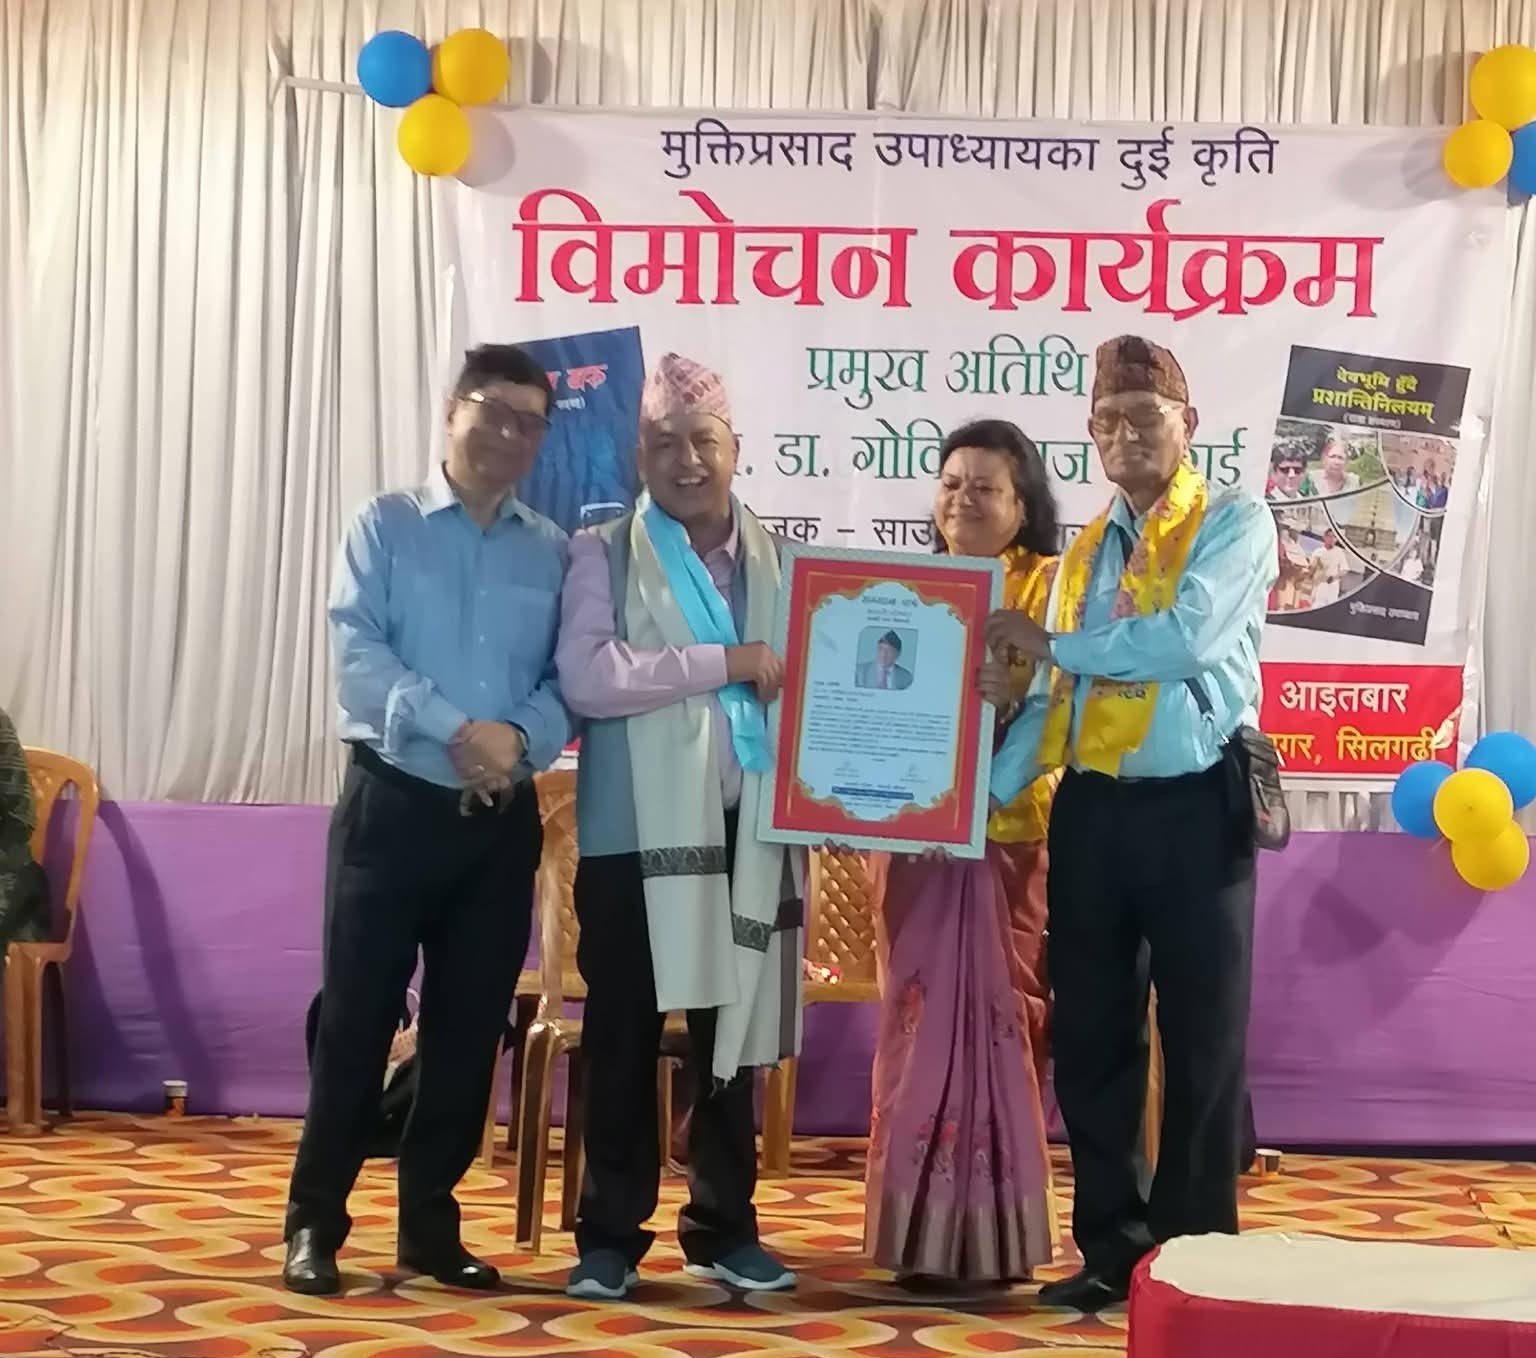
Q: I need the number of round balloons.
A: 10